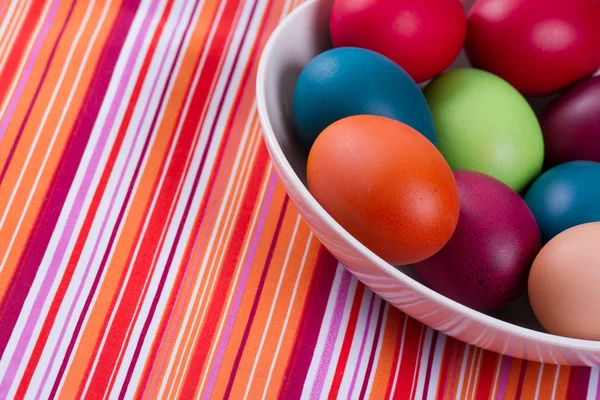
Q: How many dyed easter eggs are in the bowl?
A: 8